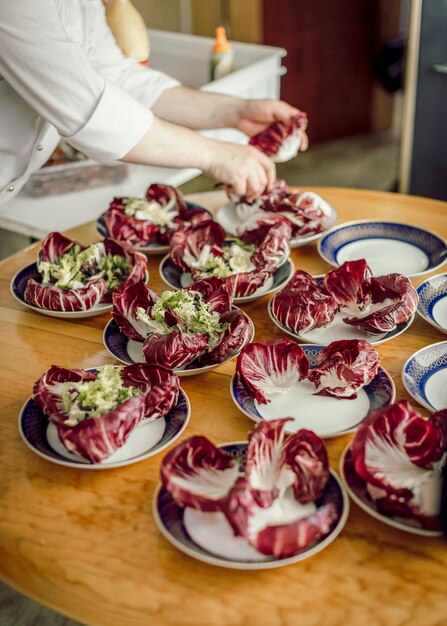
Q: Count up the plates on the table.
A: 13